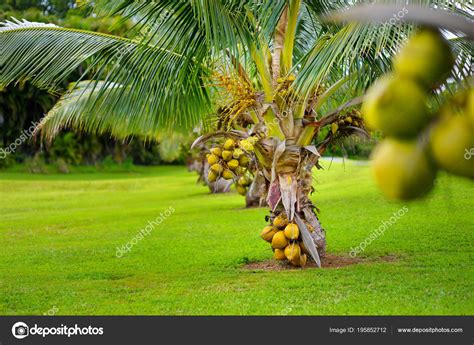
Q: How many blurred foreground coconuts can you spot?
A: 4